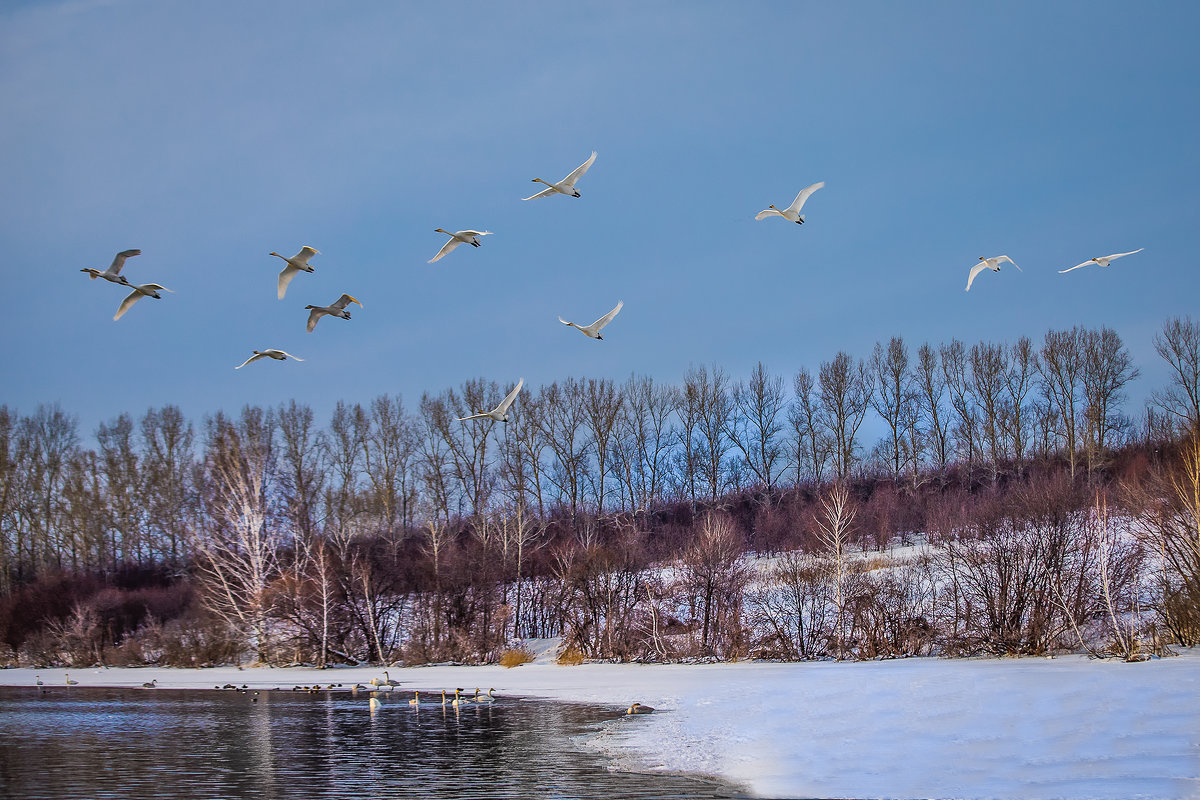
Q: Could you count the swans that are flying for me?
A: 12